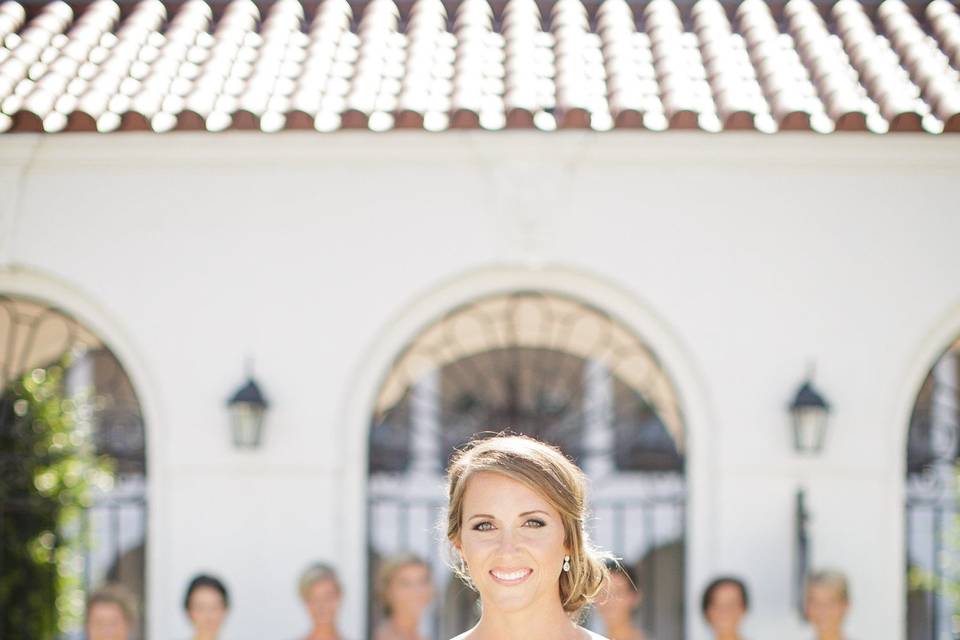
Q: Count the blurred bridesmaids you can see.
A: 7